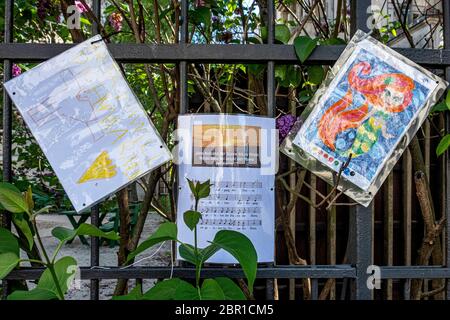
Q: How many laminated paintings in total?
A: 2